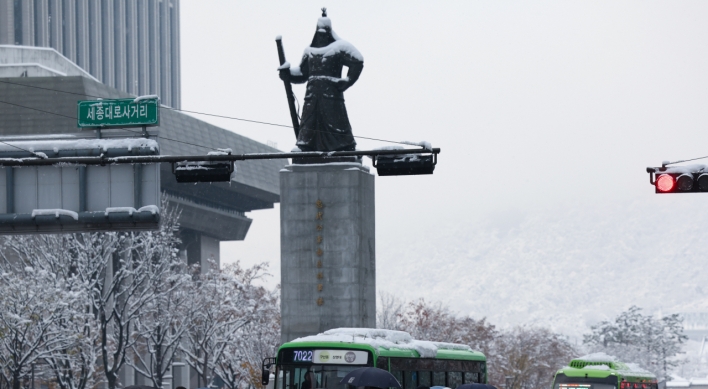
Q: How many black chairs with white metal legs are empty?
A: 0